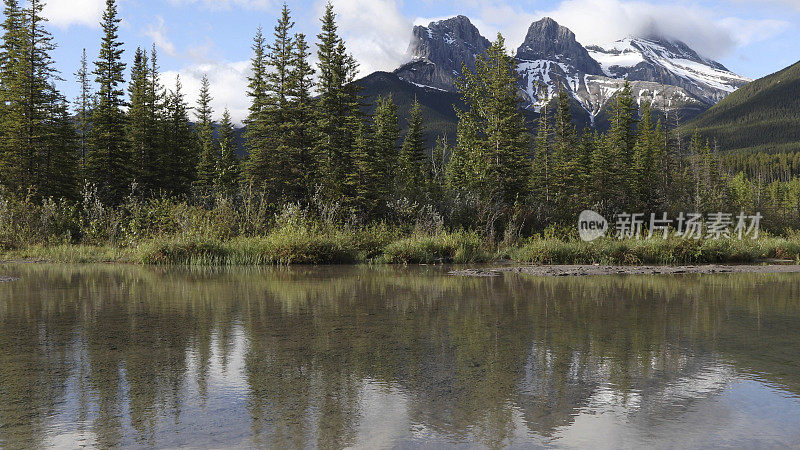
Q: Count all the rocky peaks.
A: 3